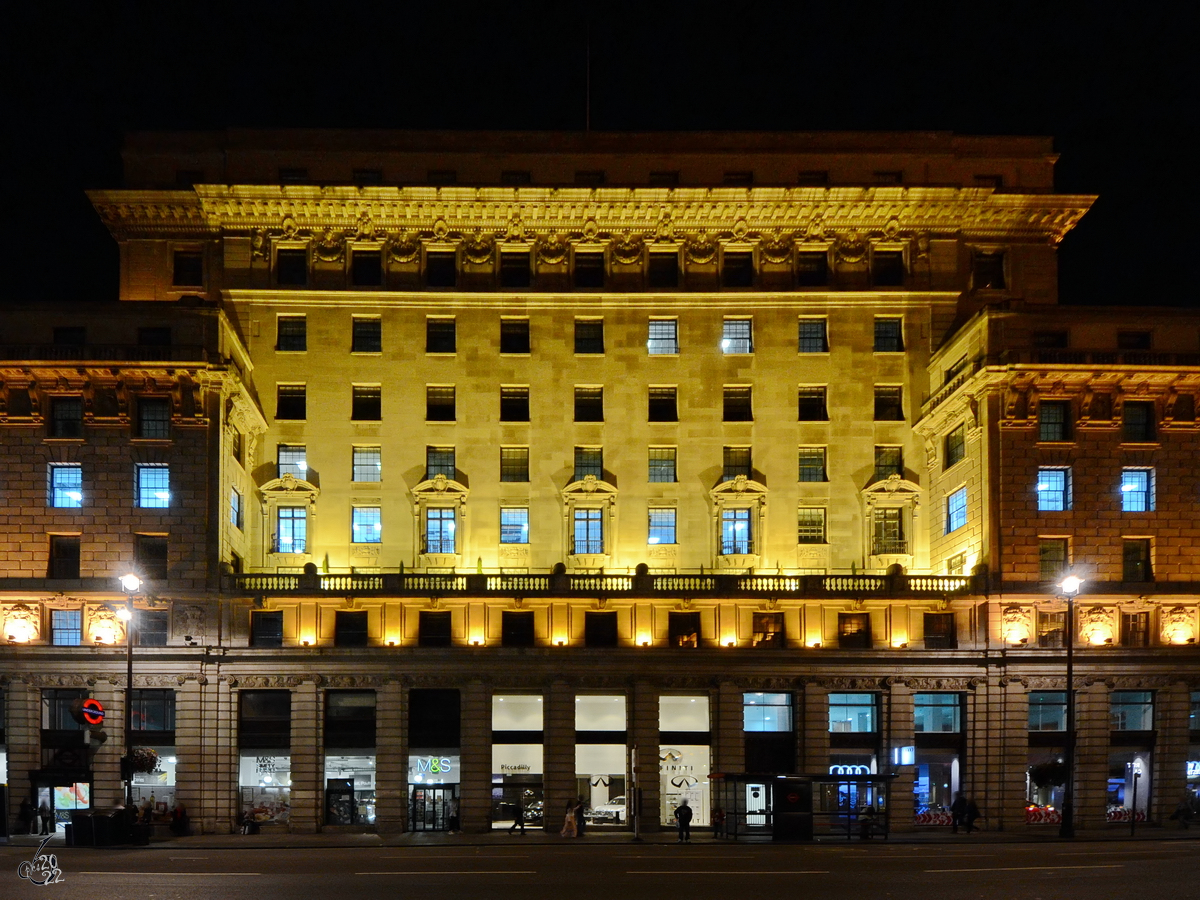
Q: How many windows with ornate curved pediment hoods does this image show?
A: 5